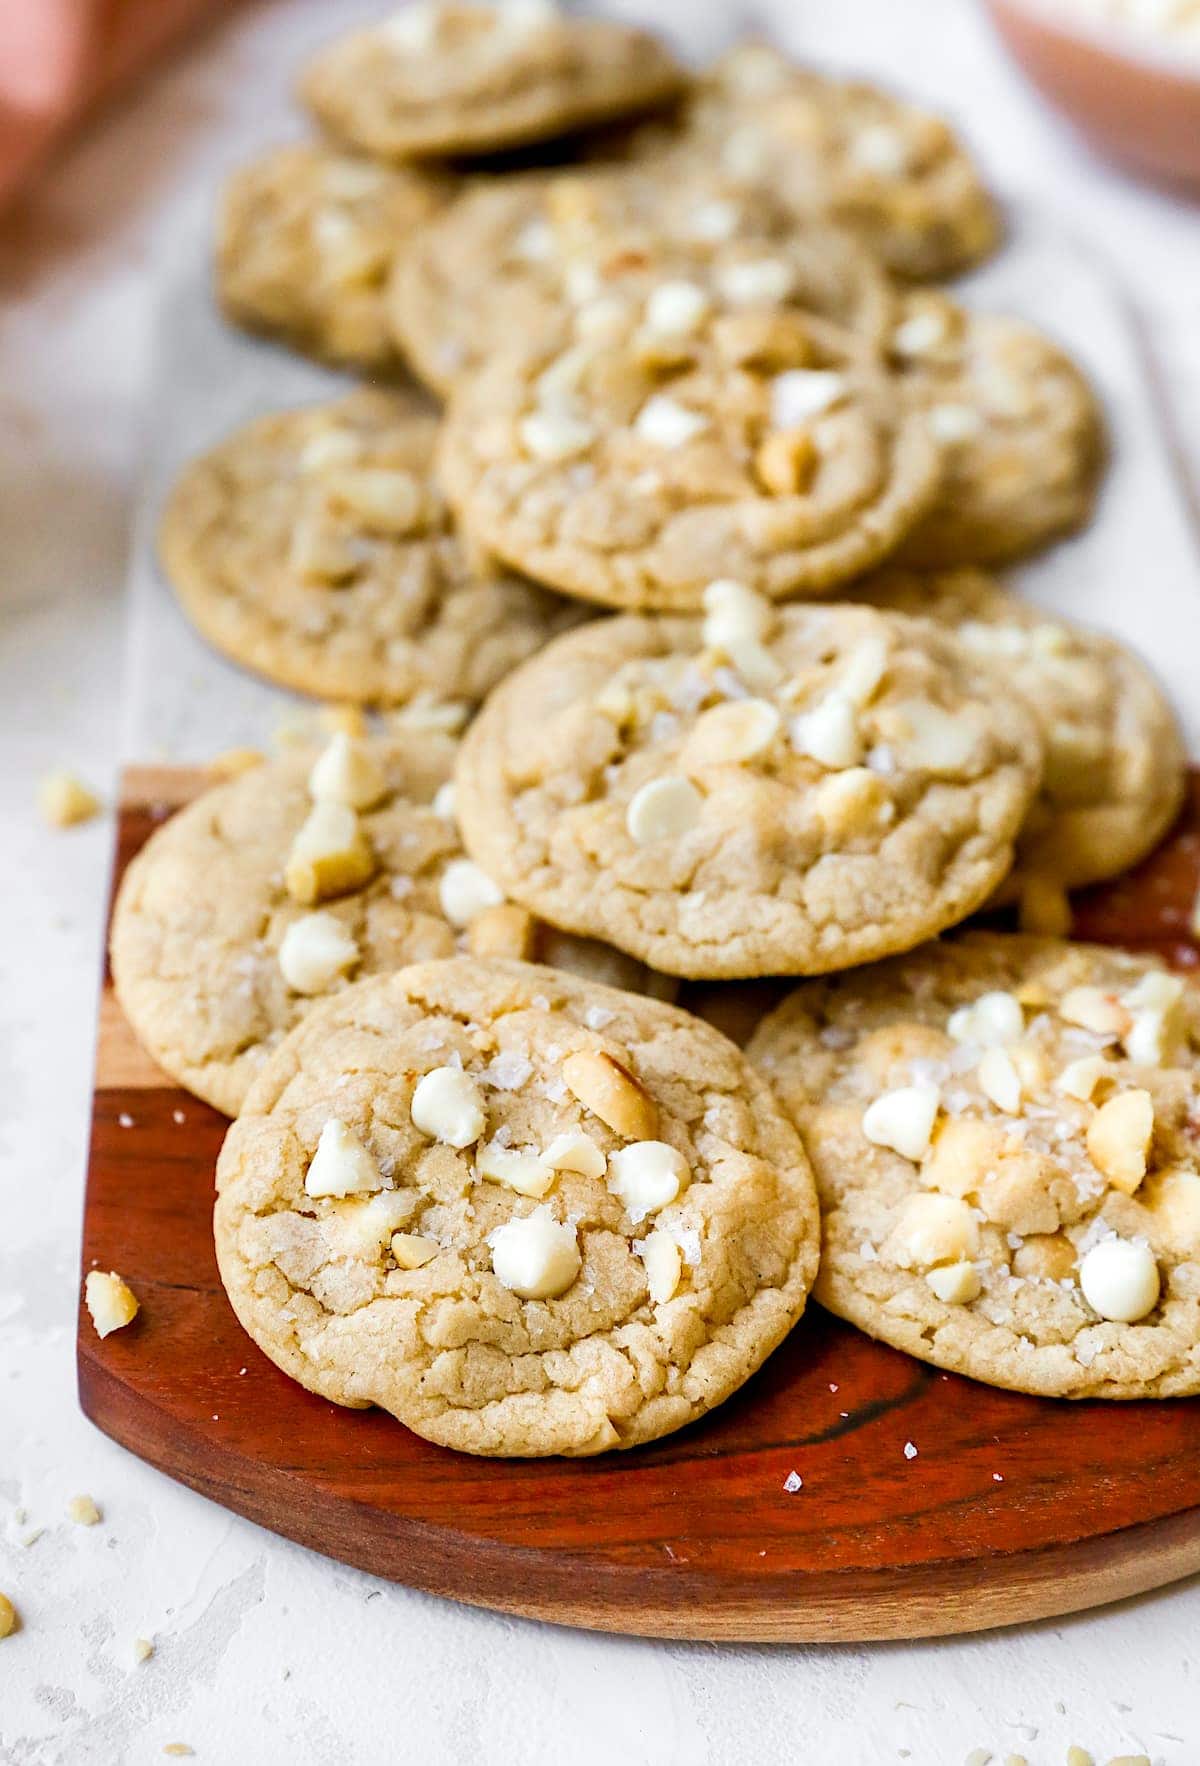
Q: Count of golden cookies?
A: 12